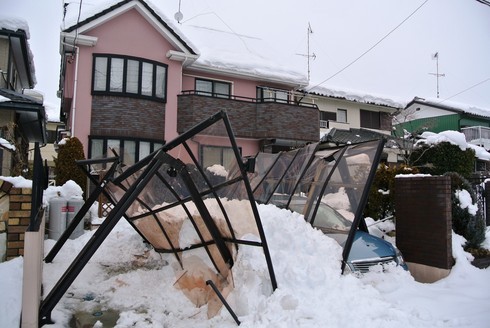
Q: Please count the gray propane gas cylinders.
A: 2